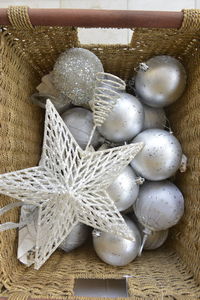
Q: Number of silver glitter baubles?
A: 1